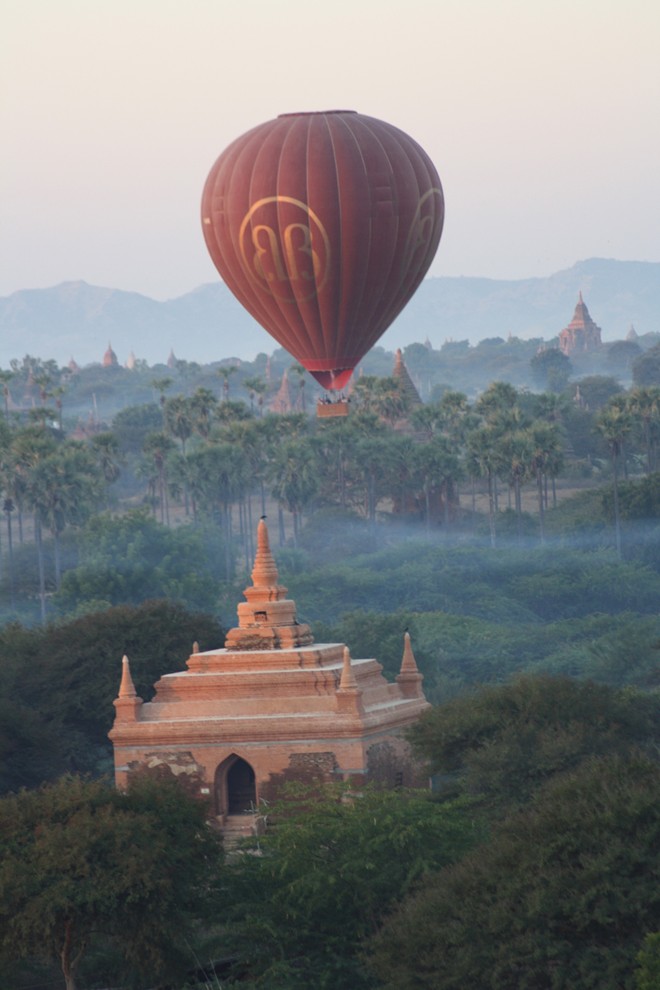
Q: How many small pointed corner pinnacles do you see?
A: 4